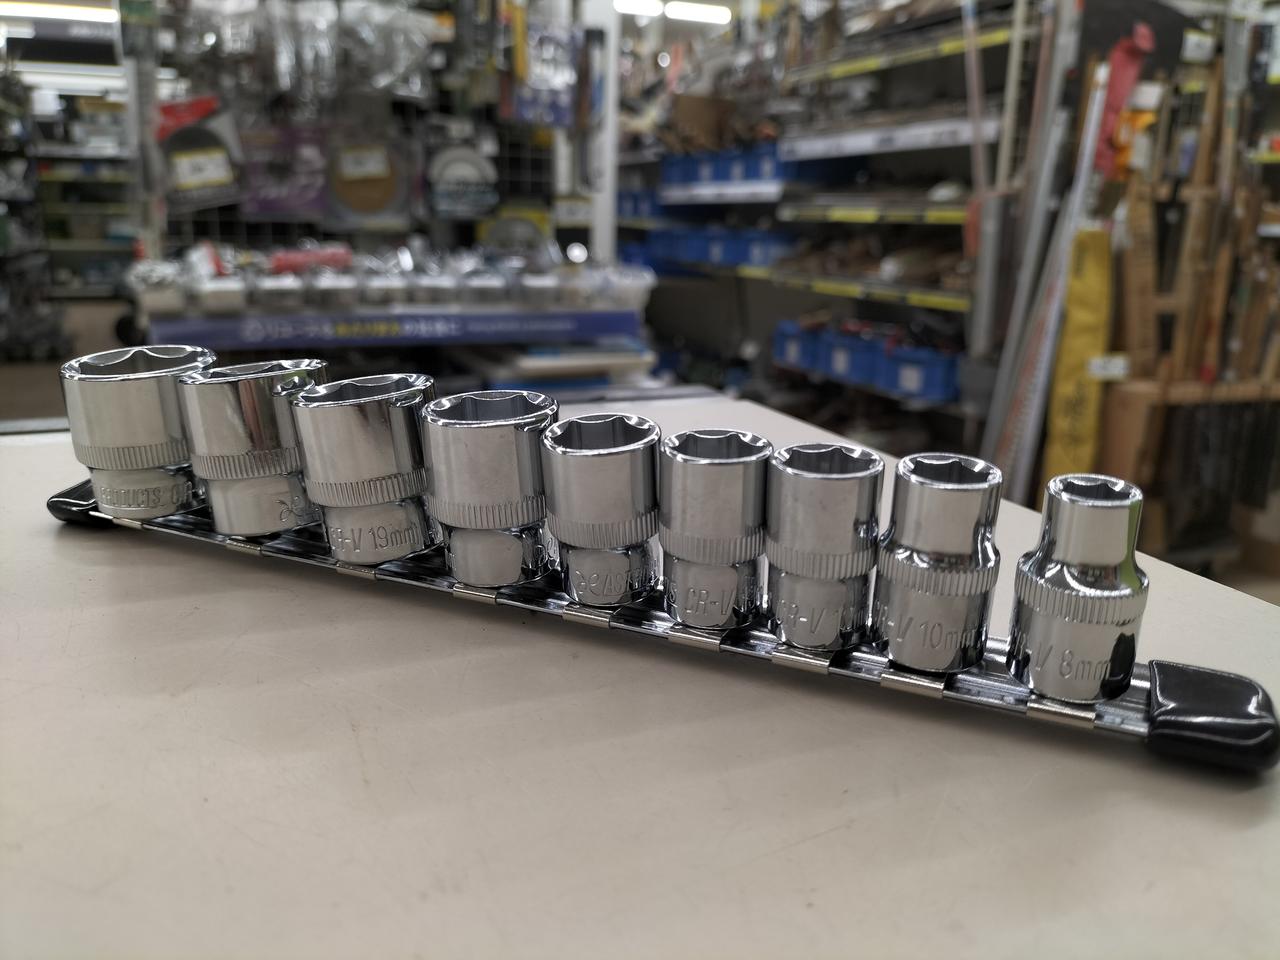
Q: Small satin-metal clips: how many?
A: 9